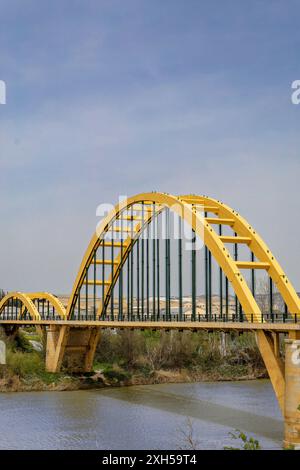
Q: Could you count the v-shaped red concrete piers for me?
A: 0